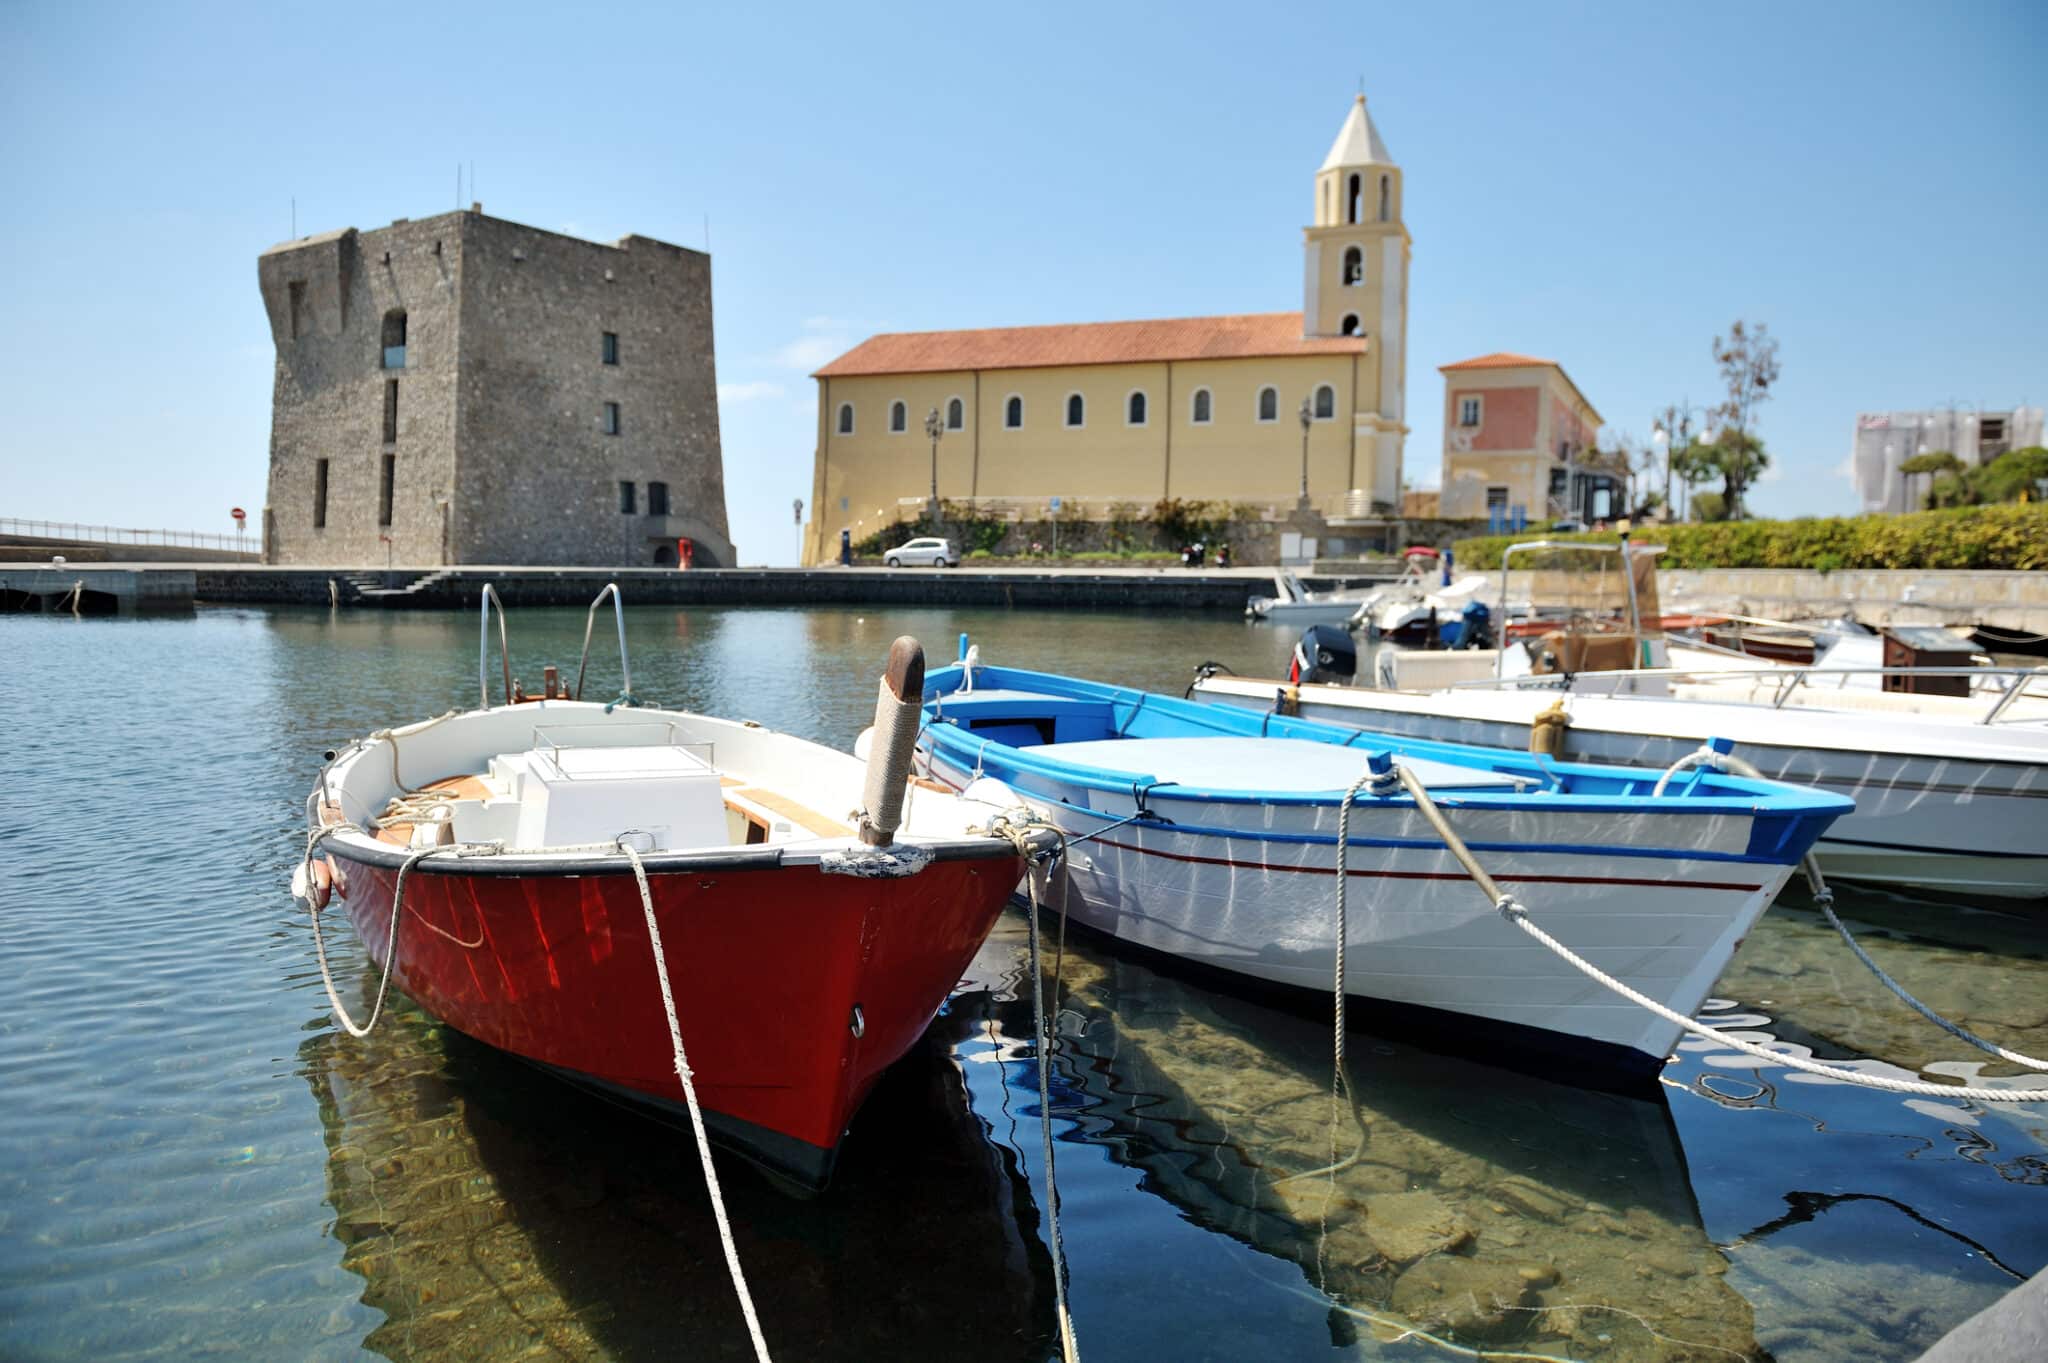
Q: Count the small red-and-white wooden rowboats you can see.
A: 1